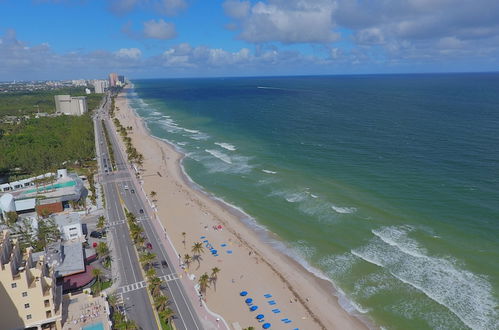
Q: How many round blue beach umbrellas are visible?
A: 6